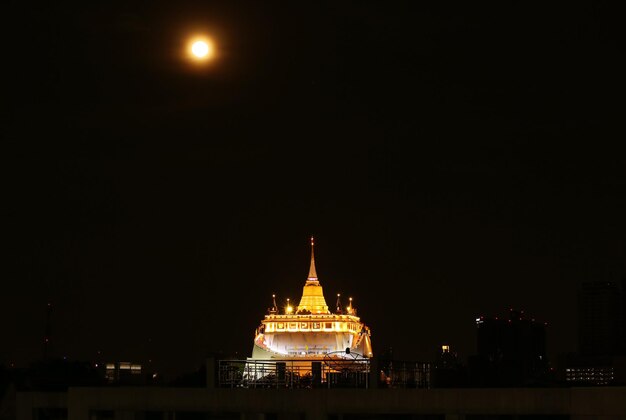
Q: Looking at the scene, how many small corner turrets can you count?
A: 4